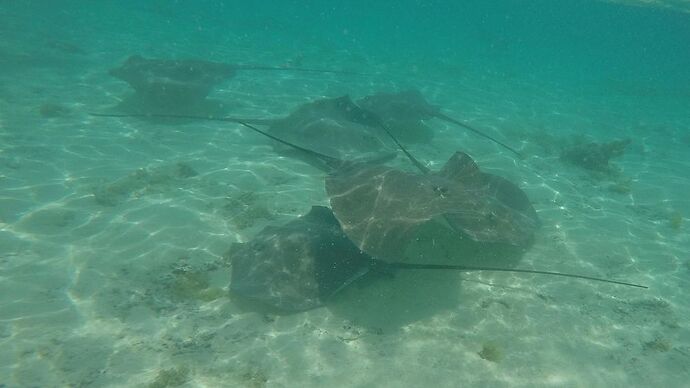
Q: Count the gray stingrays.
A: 6